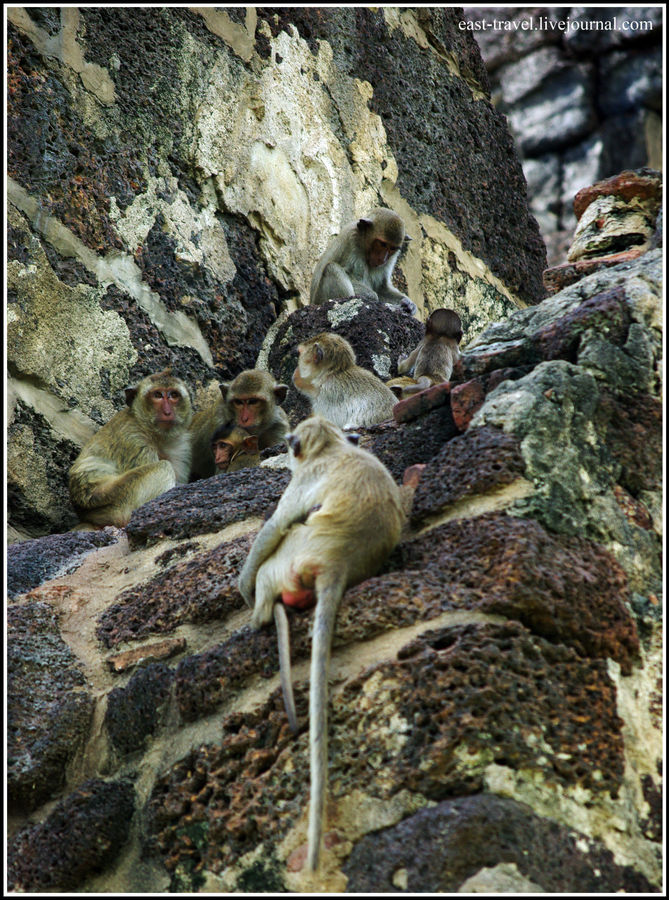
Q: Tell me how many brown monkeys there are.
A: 7